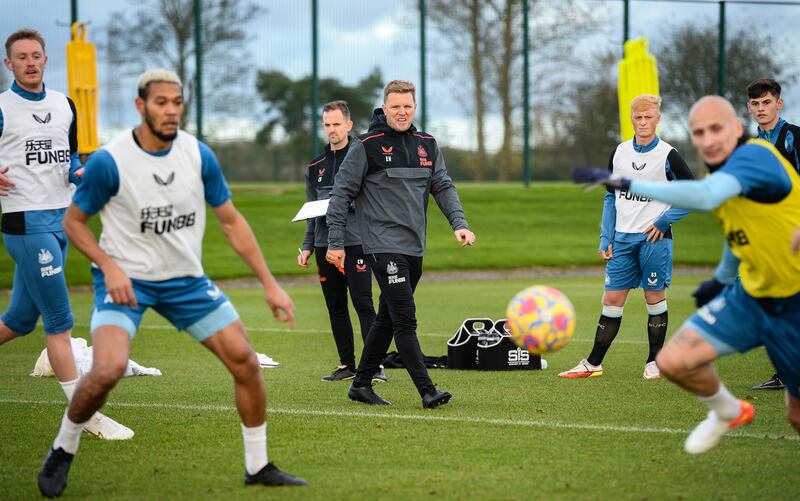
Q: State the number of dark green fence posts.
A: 7